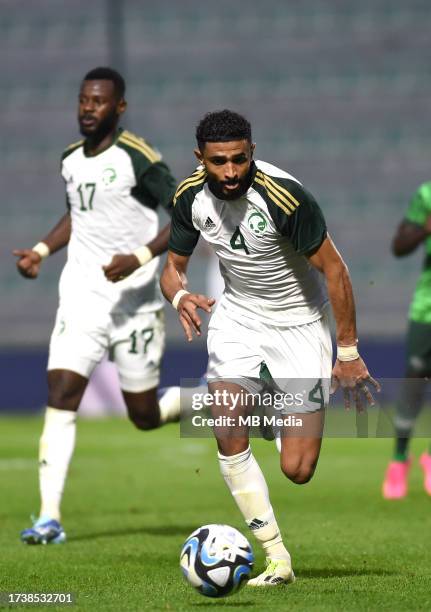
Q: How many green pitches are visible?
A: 1